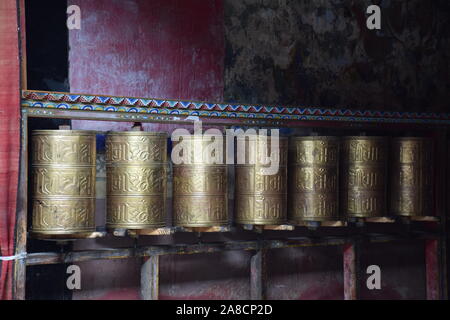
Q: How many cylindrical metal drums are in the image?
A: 7